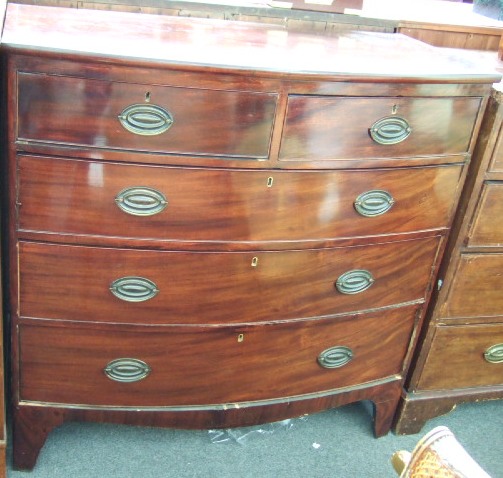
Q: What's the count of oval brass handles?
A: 9